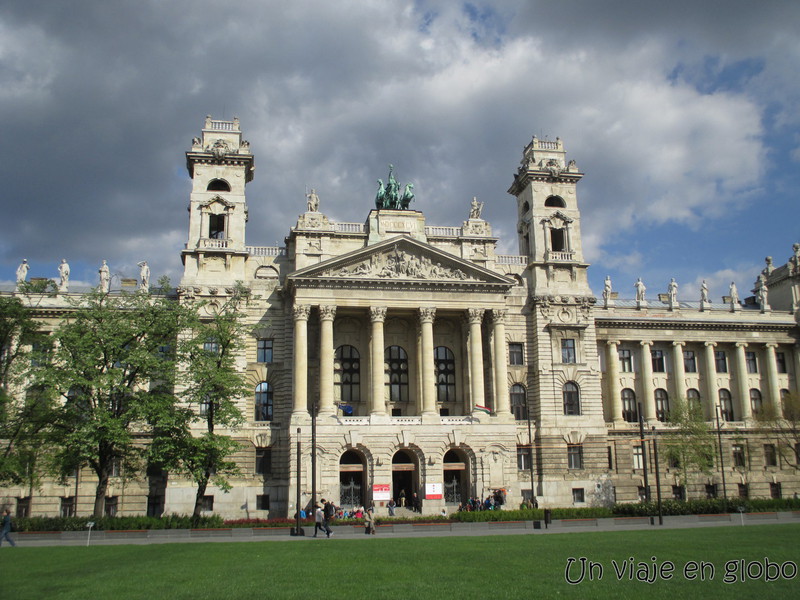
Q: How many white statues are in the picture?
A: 12